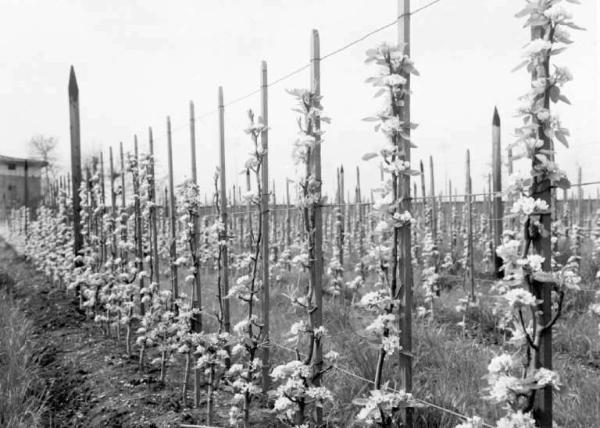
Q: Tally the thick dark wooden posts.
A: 2